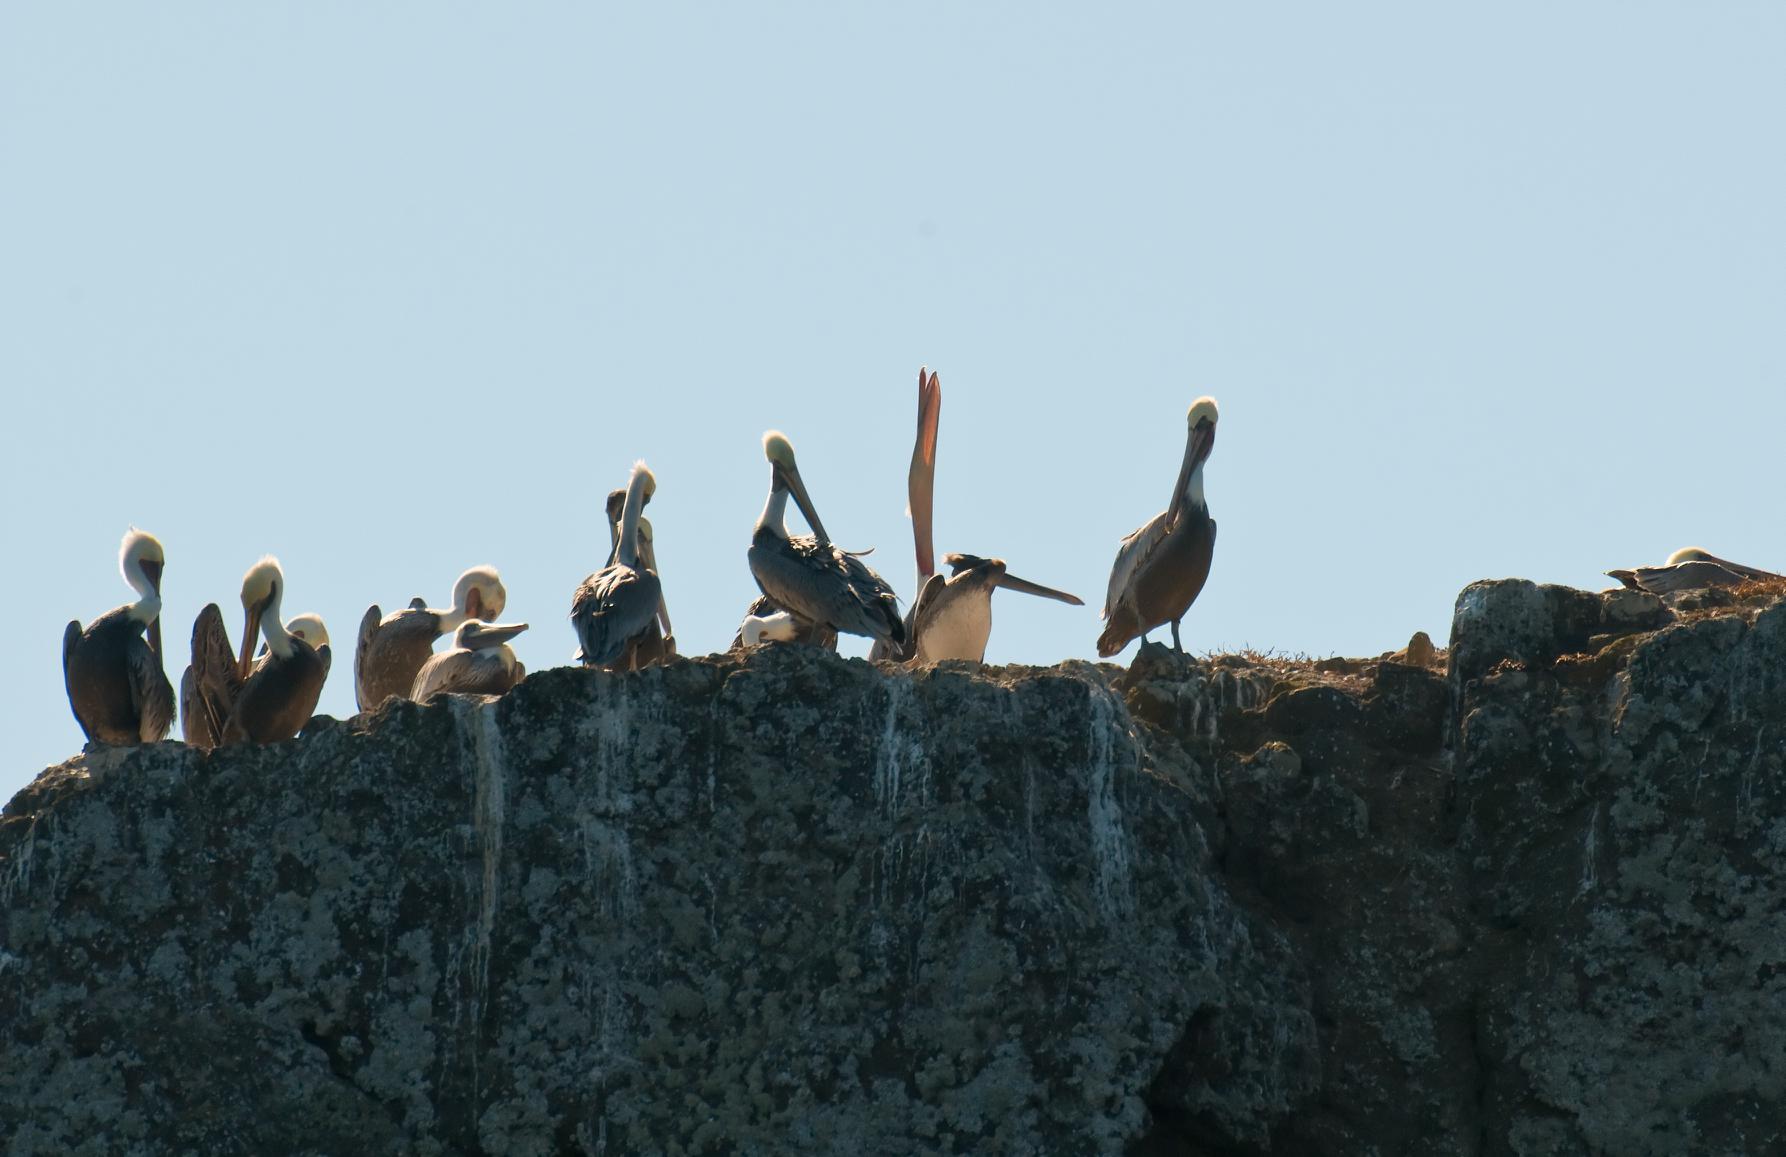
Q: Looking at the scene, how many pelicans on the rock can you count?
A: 14